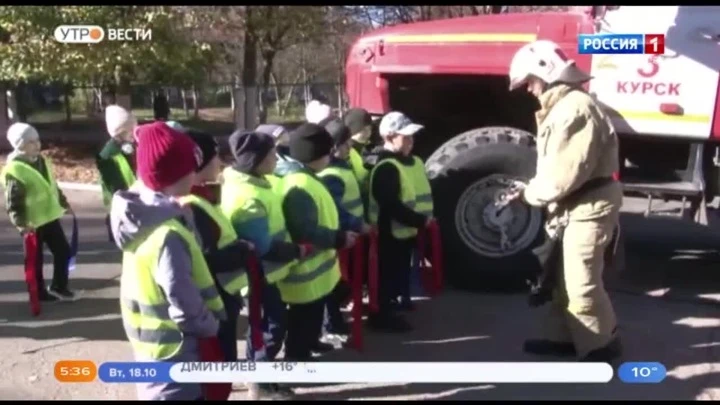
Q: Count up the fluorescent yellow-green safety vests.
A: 9